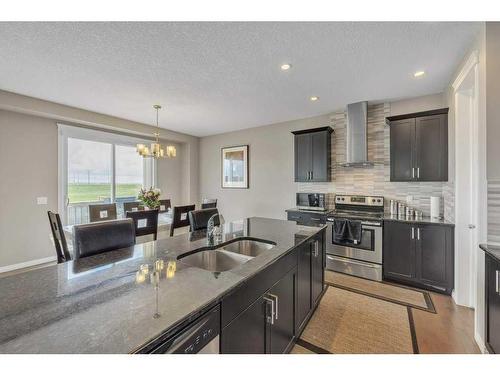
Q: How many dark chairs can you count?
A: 9